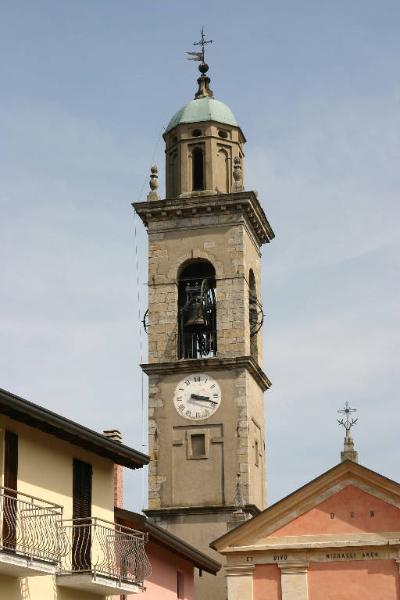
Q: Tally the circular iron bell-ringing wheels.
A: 2